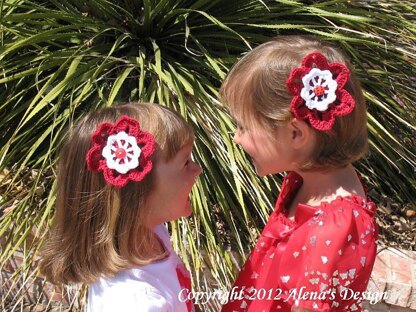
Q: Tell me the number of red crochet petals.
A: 12